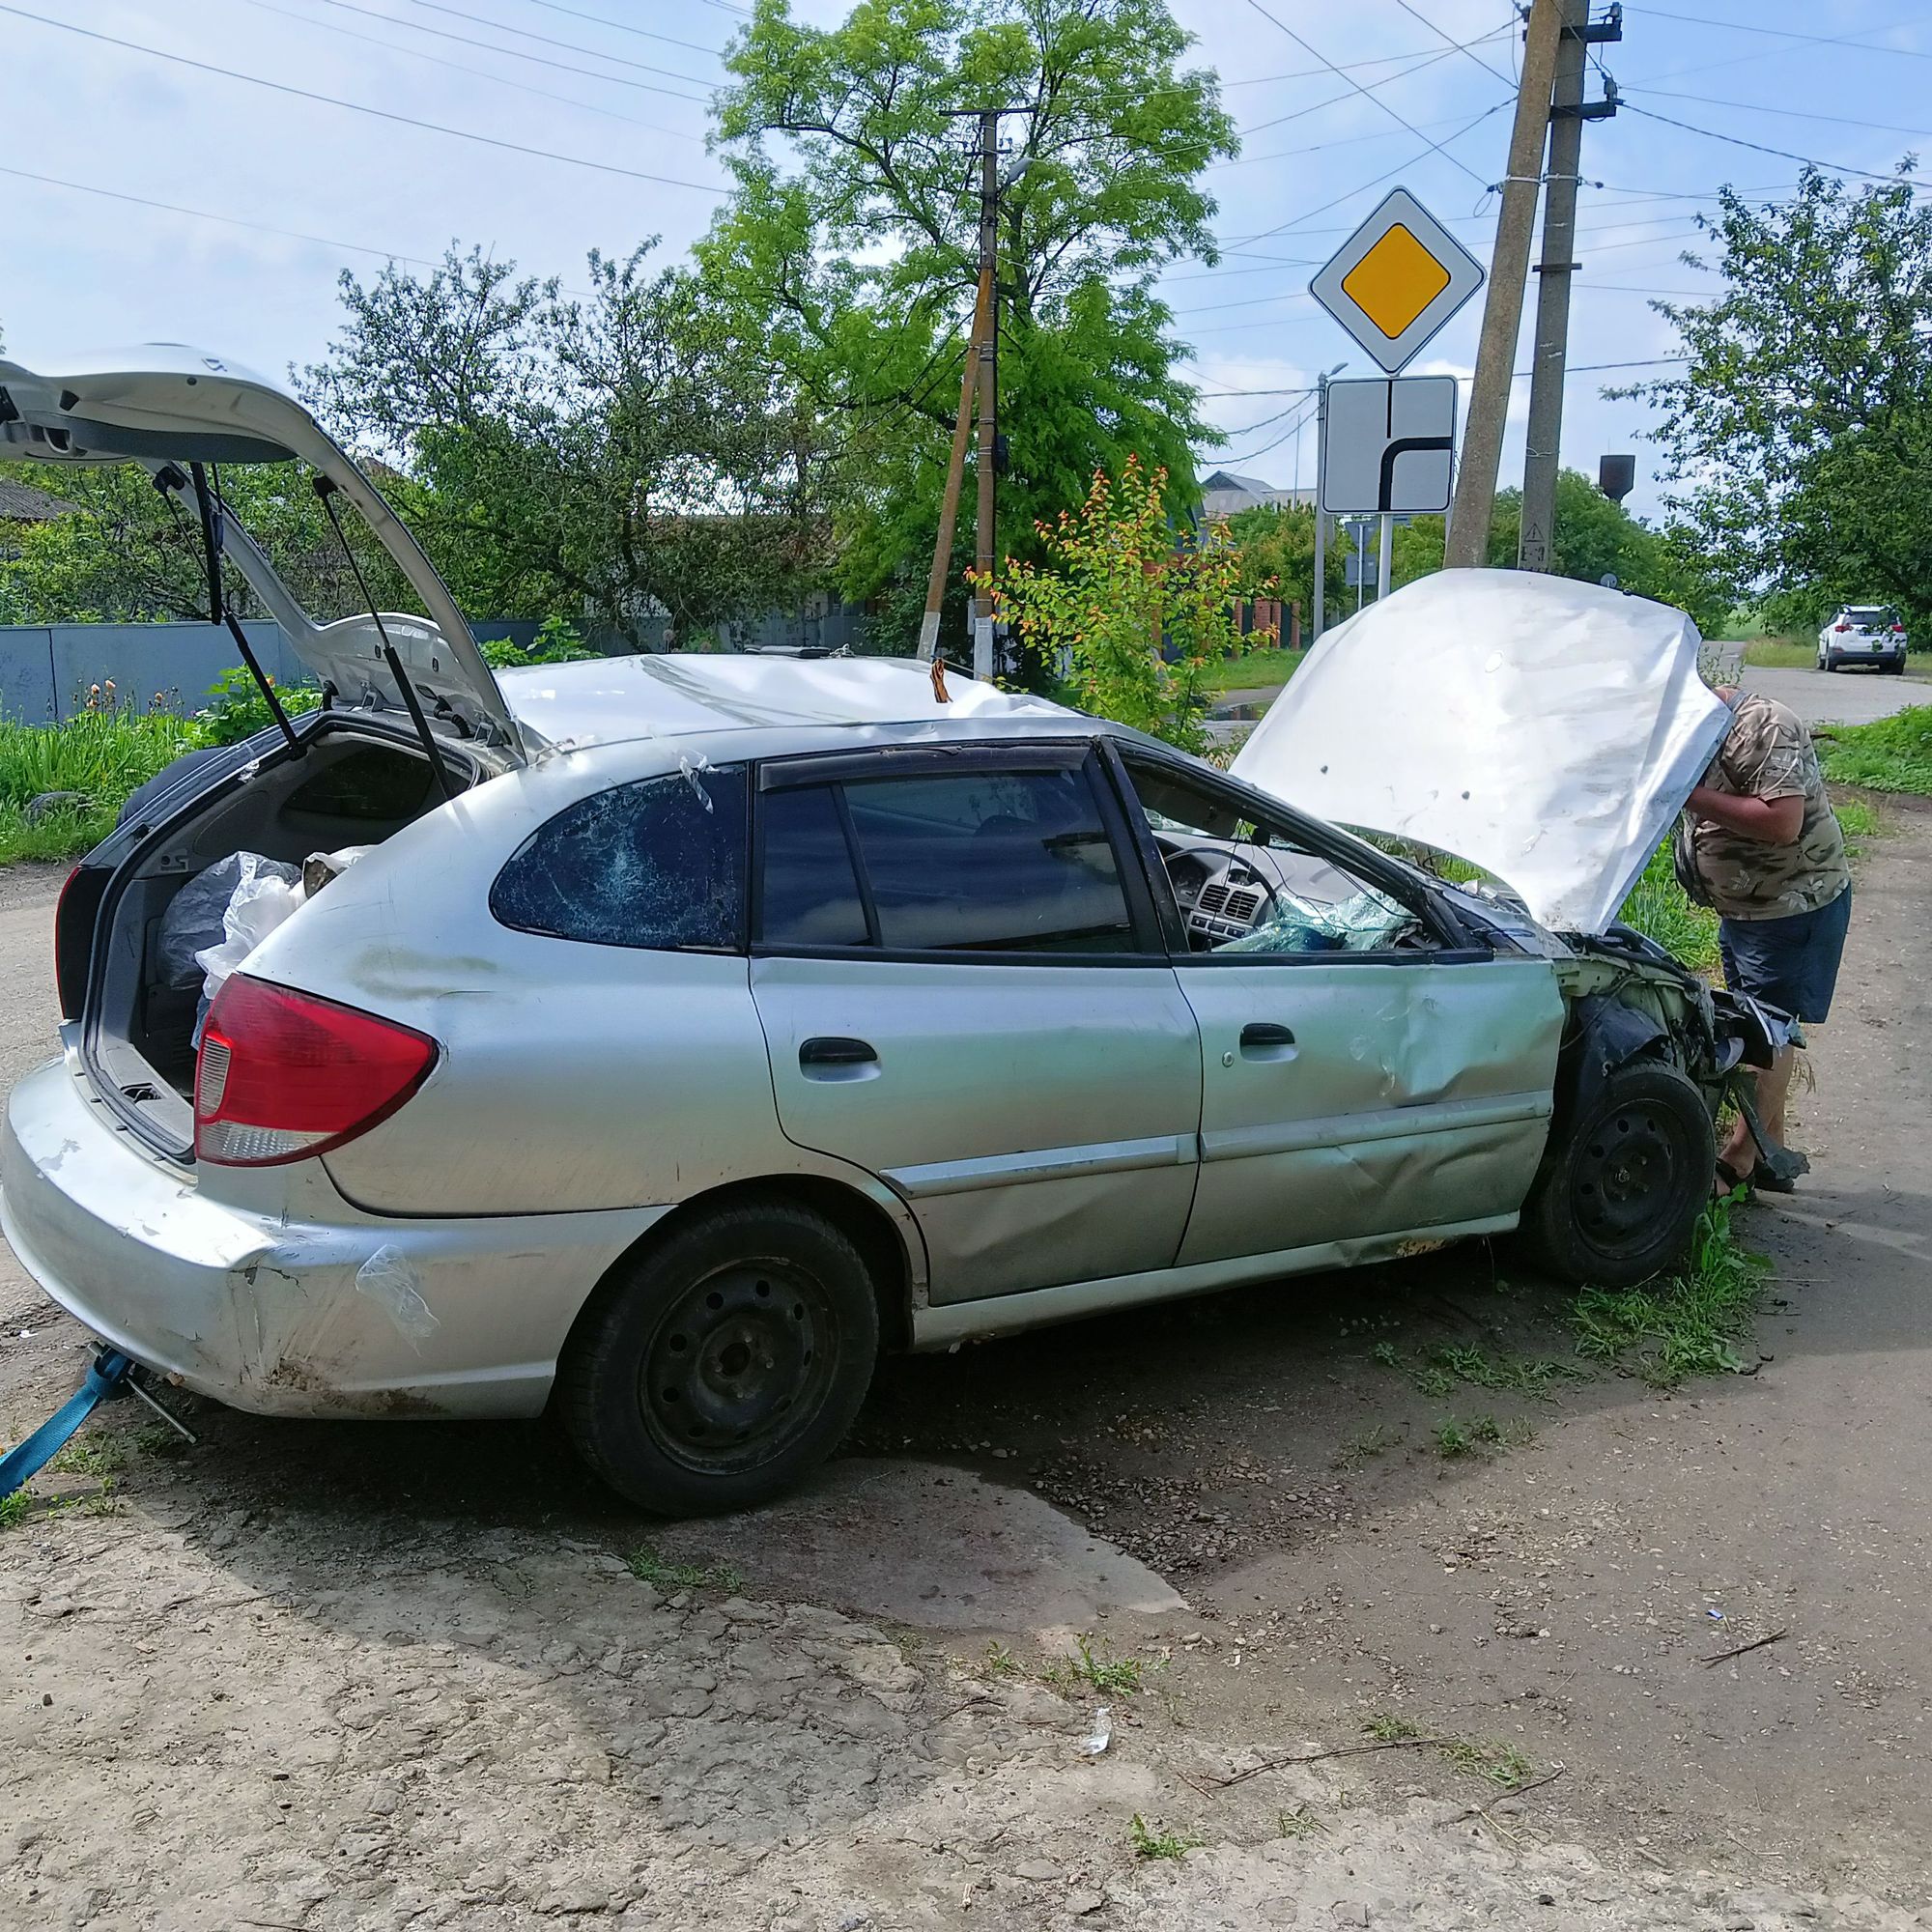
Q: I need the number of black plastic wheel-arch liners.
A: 1